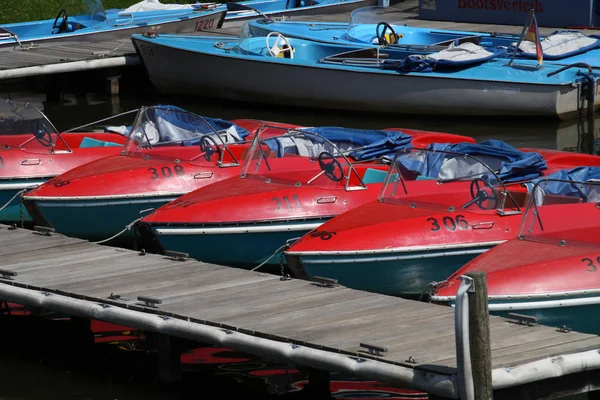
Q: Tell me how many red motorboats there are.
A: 5